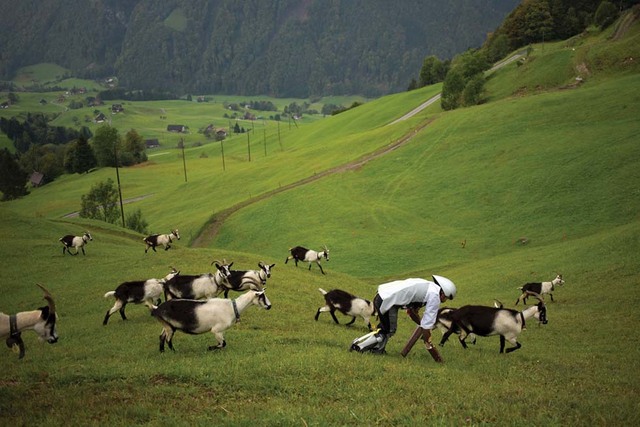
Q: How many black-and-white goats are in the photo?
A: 12